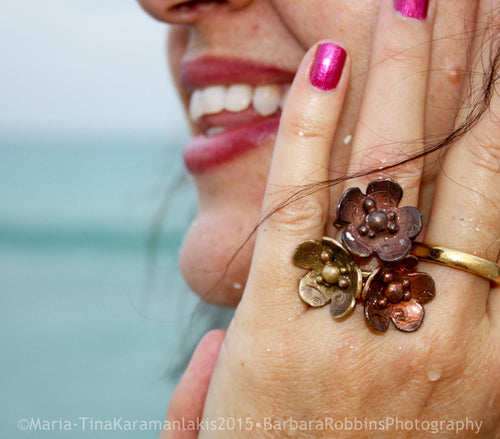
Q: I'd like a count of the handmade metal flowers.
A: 3